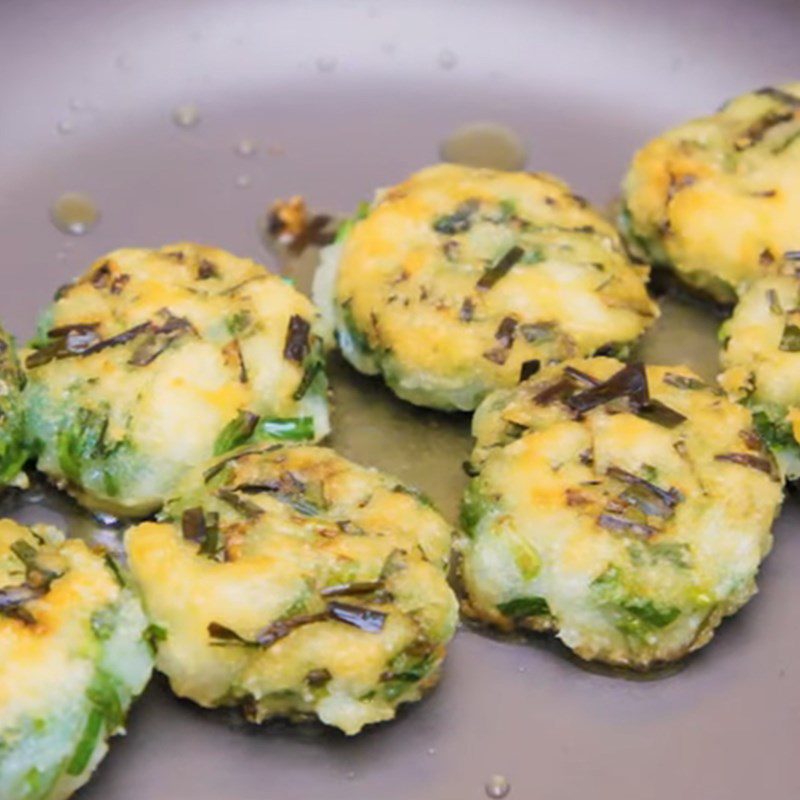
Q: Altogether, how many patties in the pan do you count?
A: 8